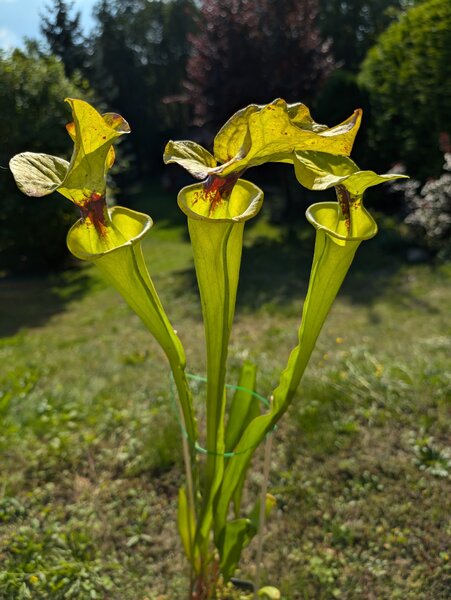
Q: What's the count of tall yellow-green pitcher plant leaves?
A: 3